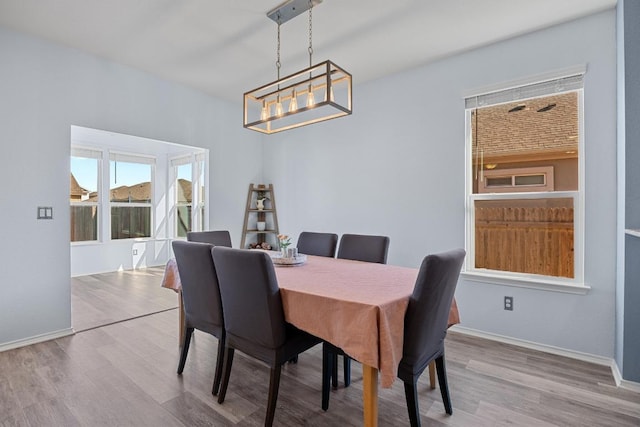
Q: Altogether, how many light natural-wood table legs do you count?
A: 3